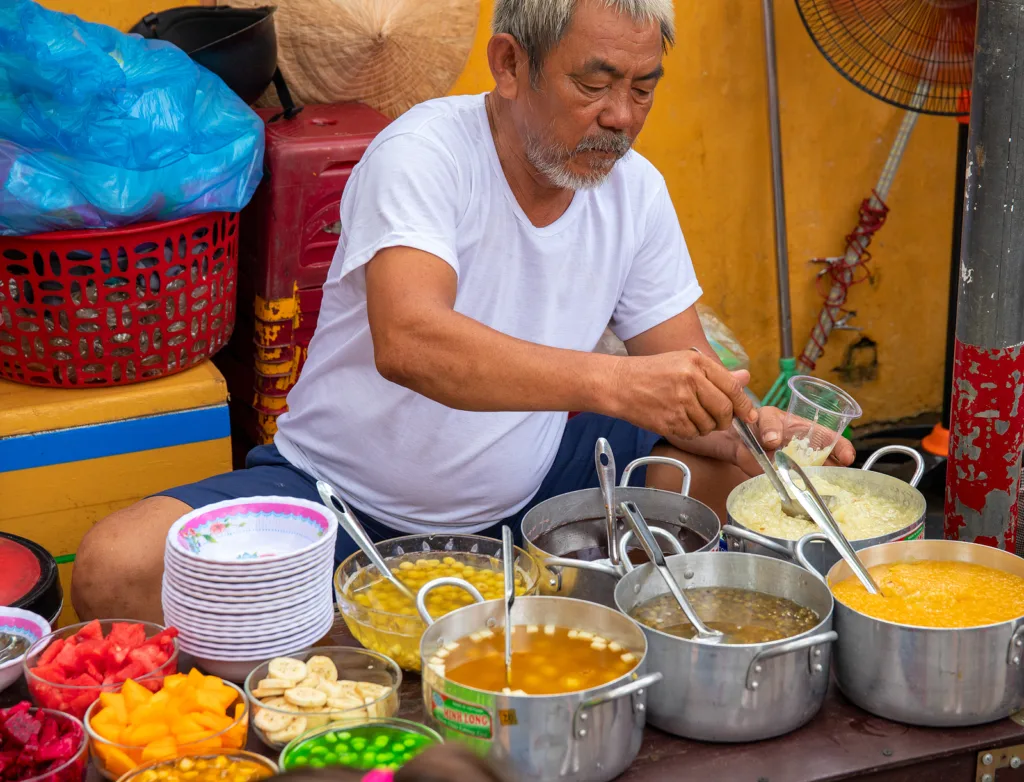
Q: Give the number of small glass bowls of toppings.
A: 6